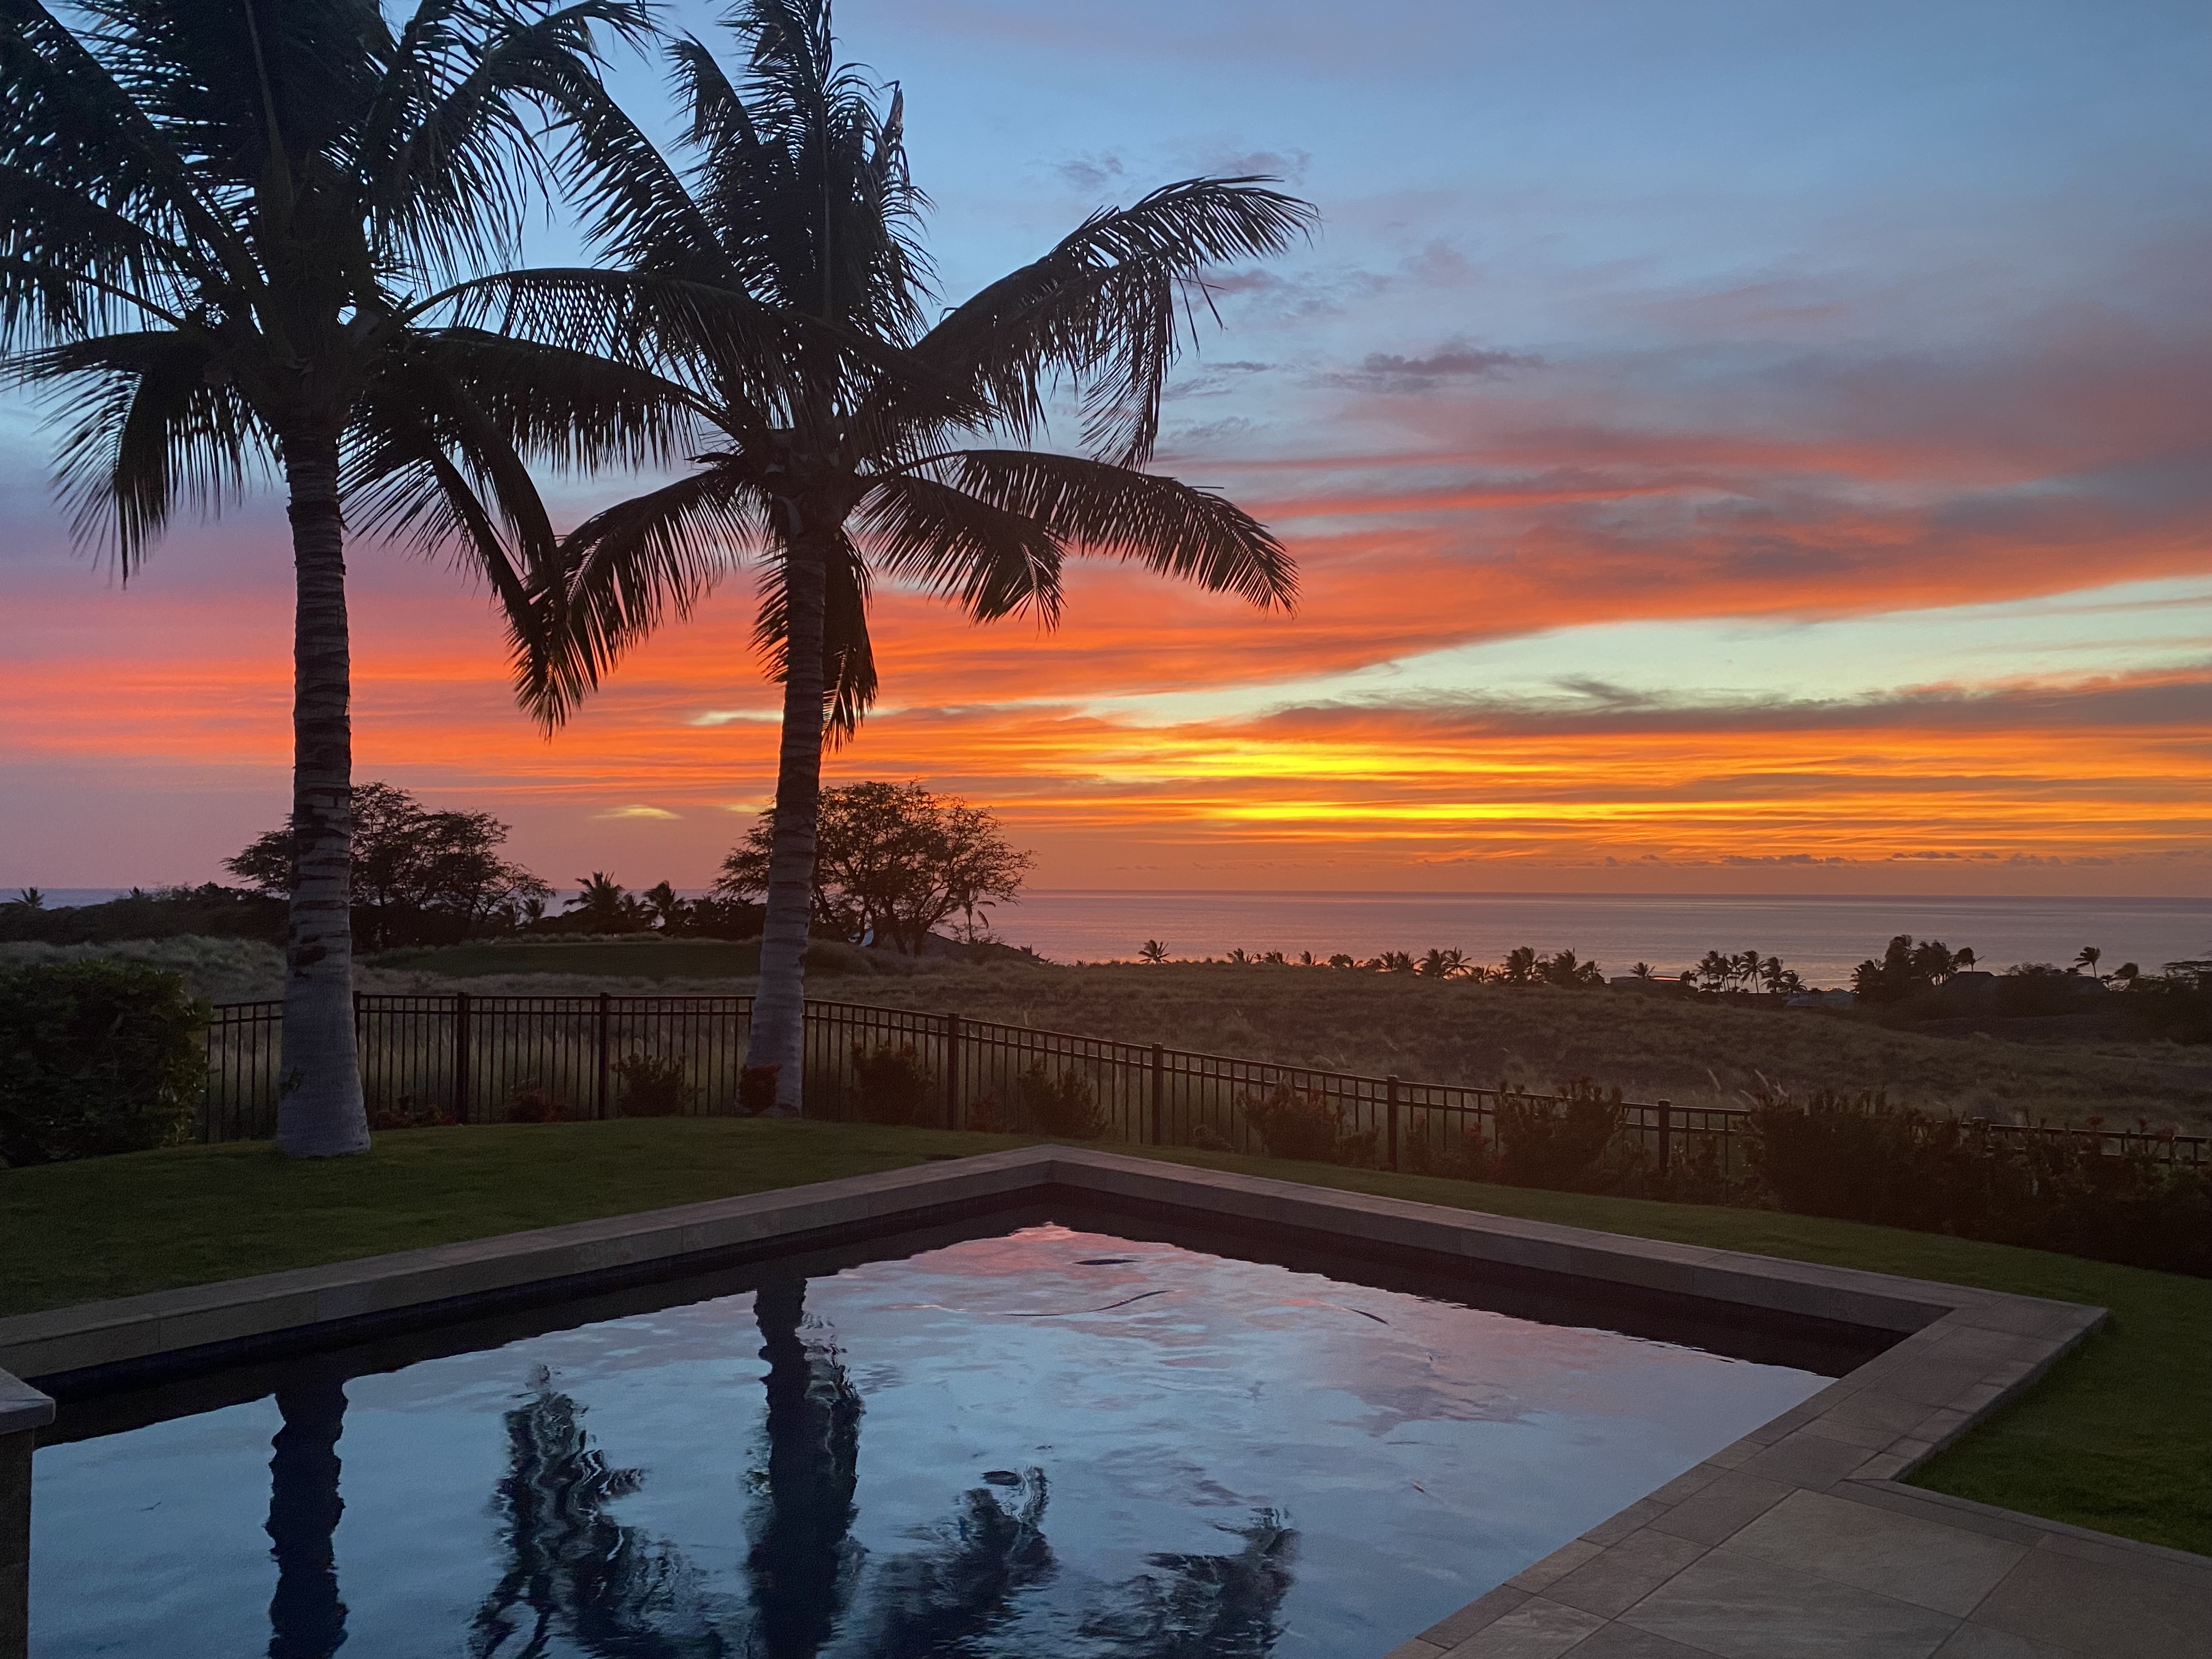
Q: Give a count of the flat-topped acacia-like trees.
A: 2